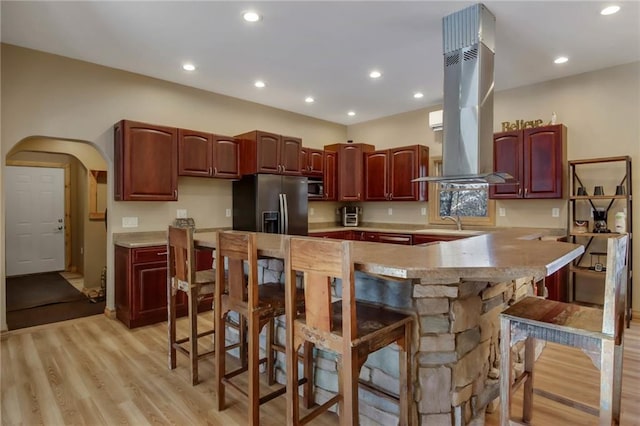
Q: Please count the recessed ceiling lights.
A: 9